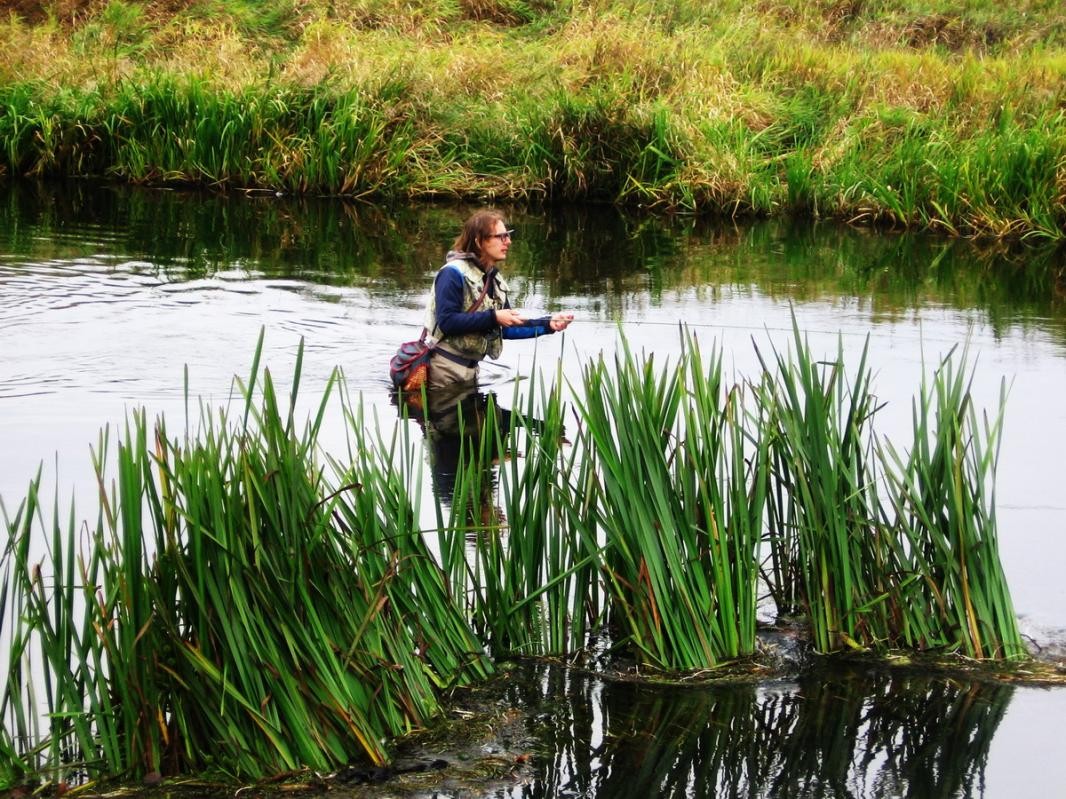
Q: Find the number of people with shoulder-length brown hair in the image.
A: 1